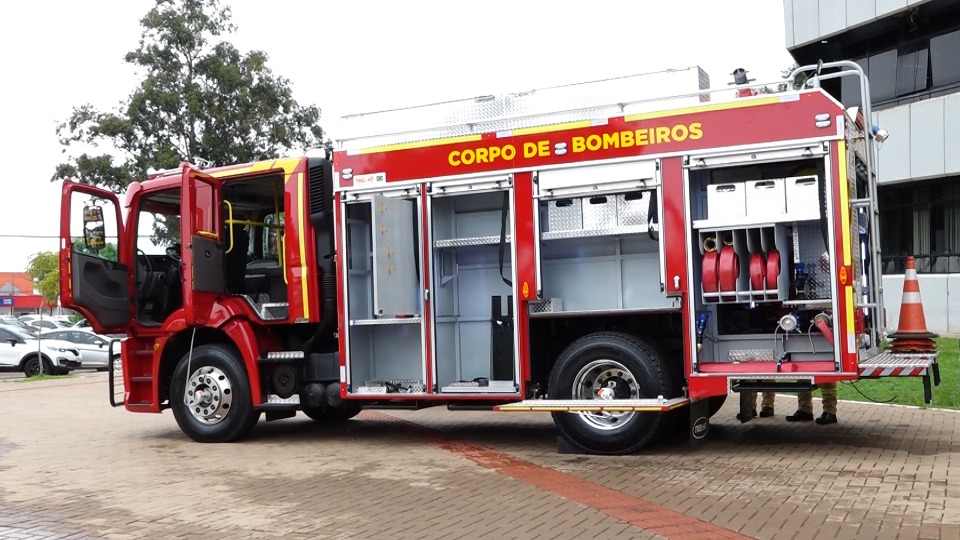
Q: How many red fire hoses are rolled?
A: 4